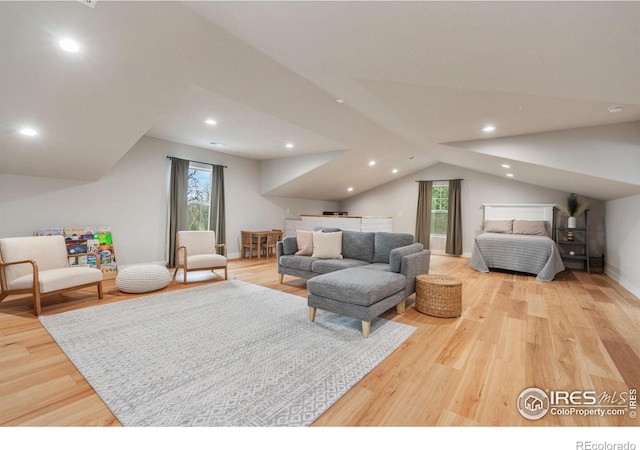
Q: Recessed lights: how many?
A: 10